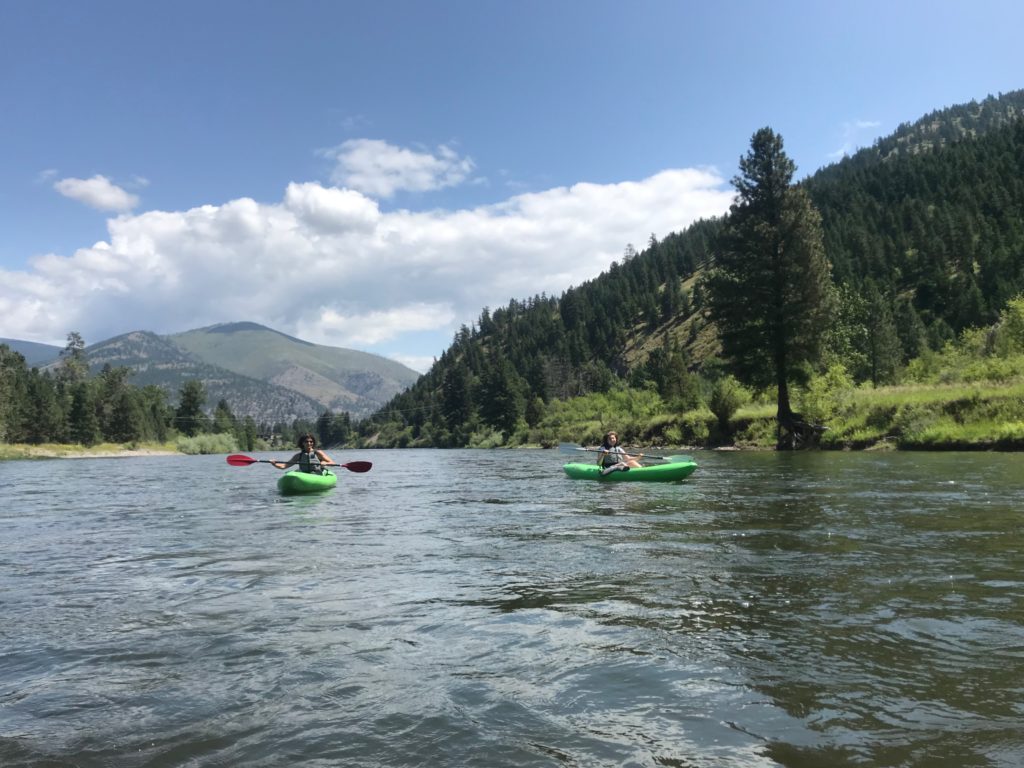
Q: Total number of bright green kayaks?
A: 2